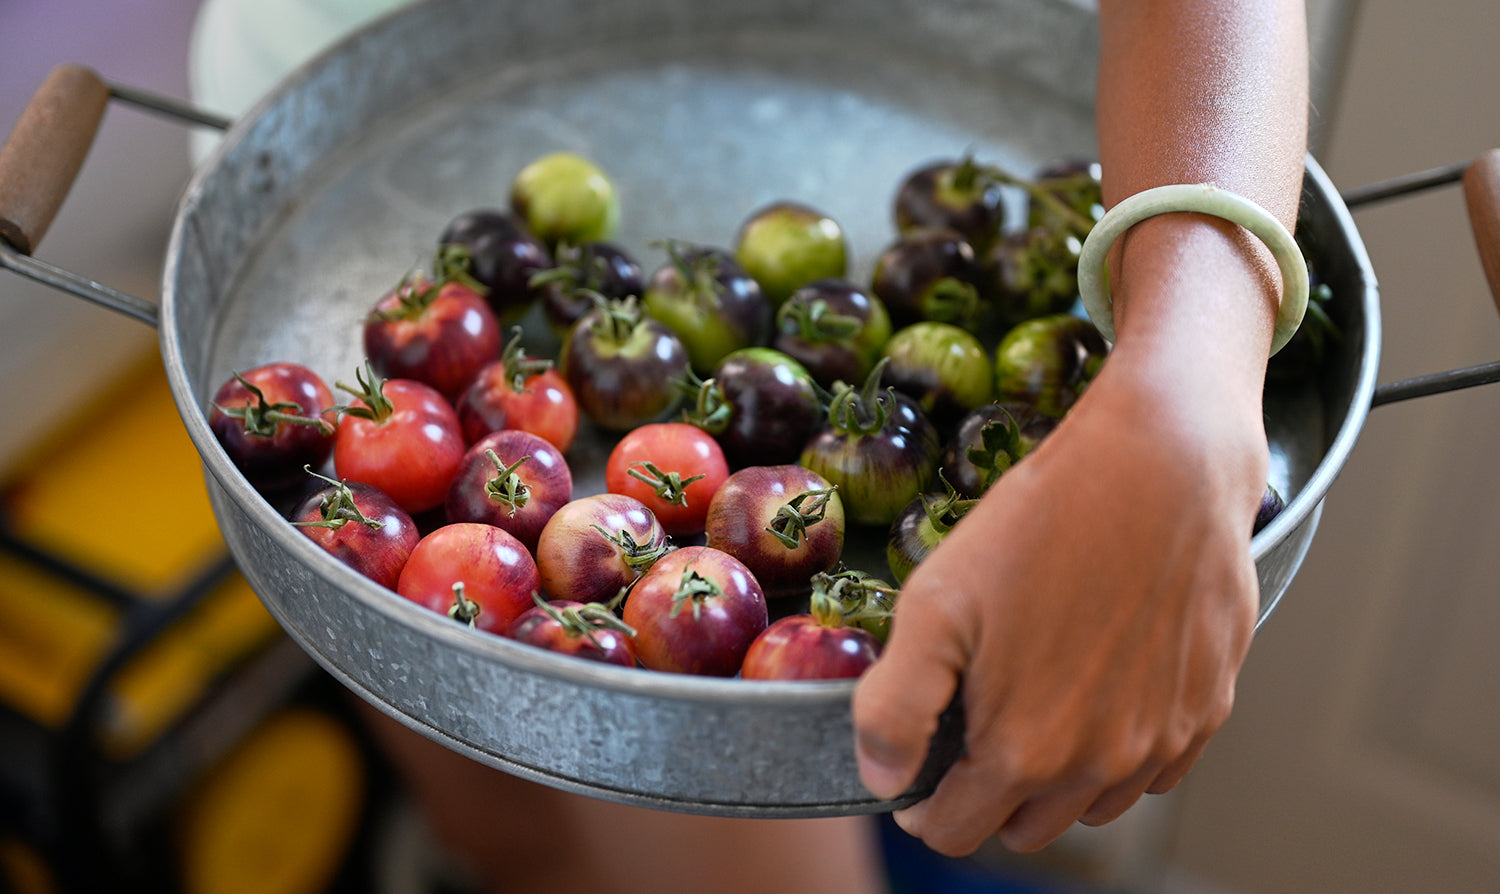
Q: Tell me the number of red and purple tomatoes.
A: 13